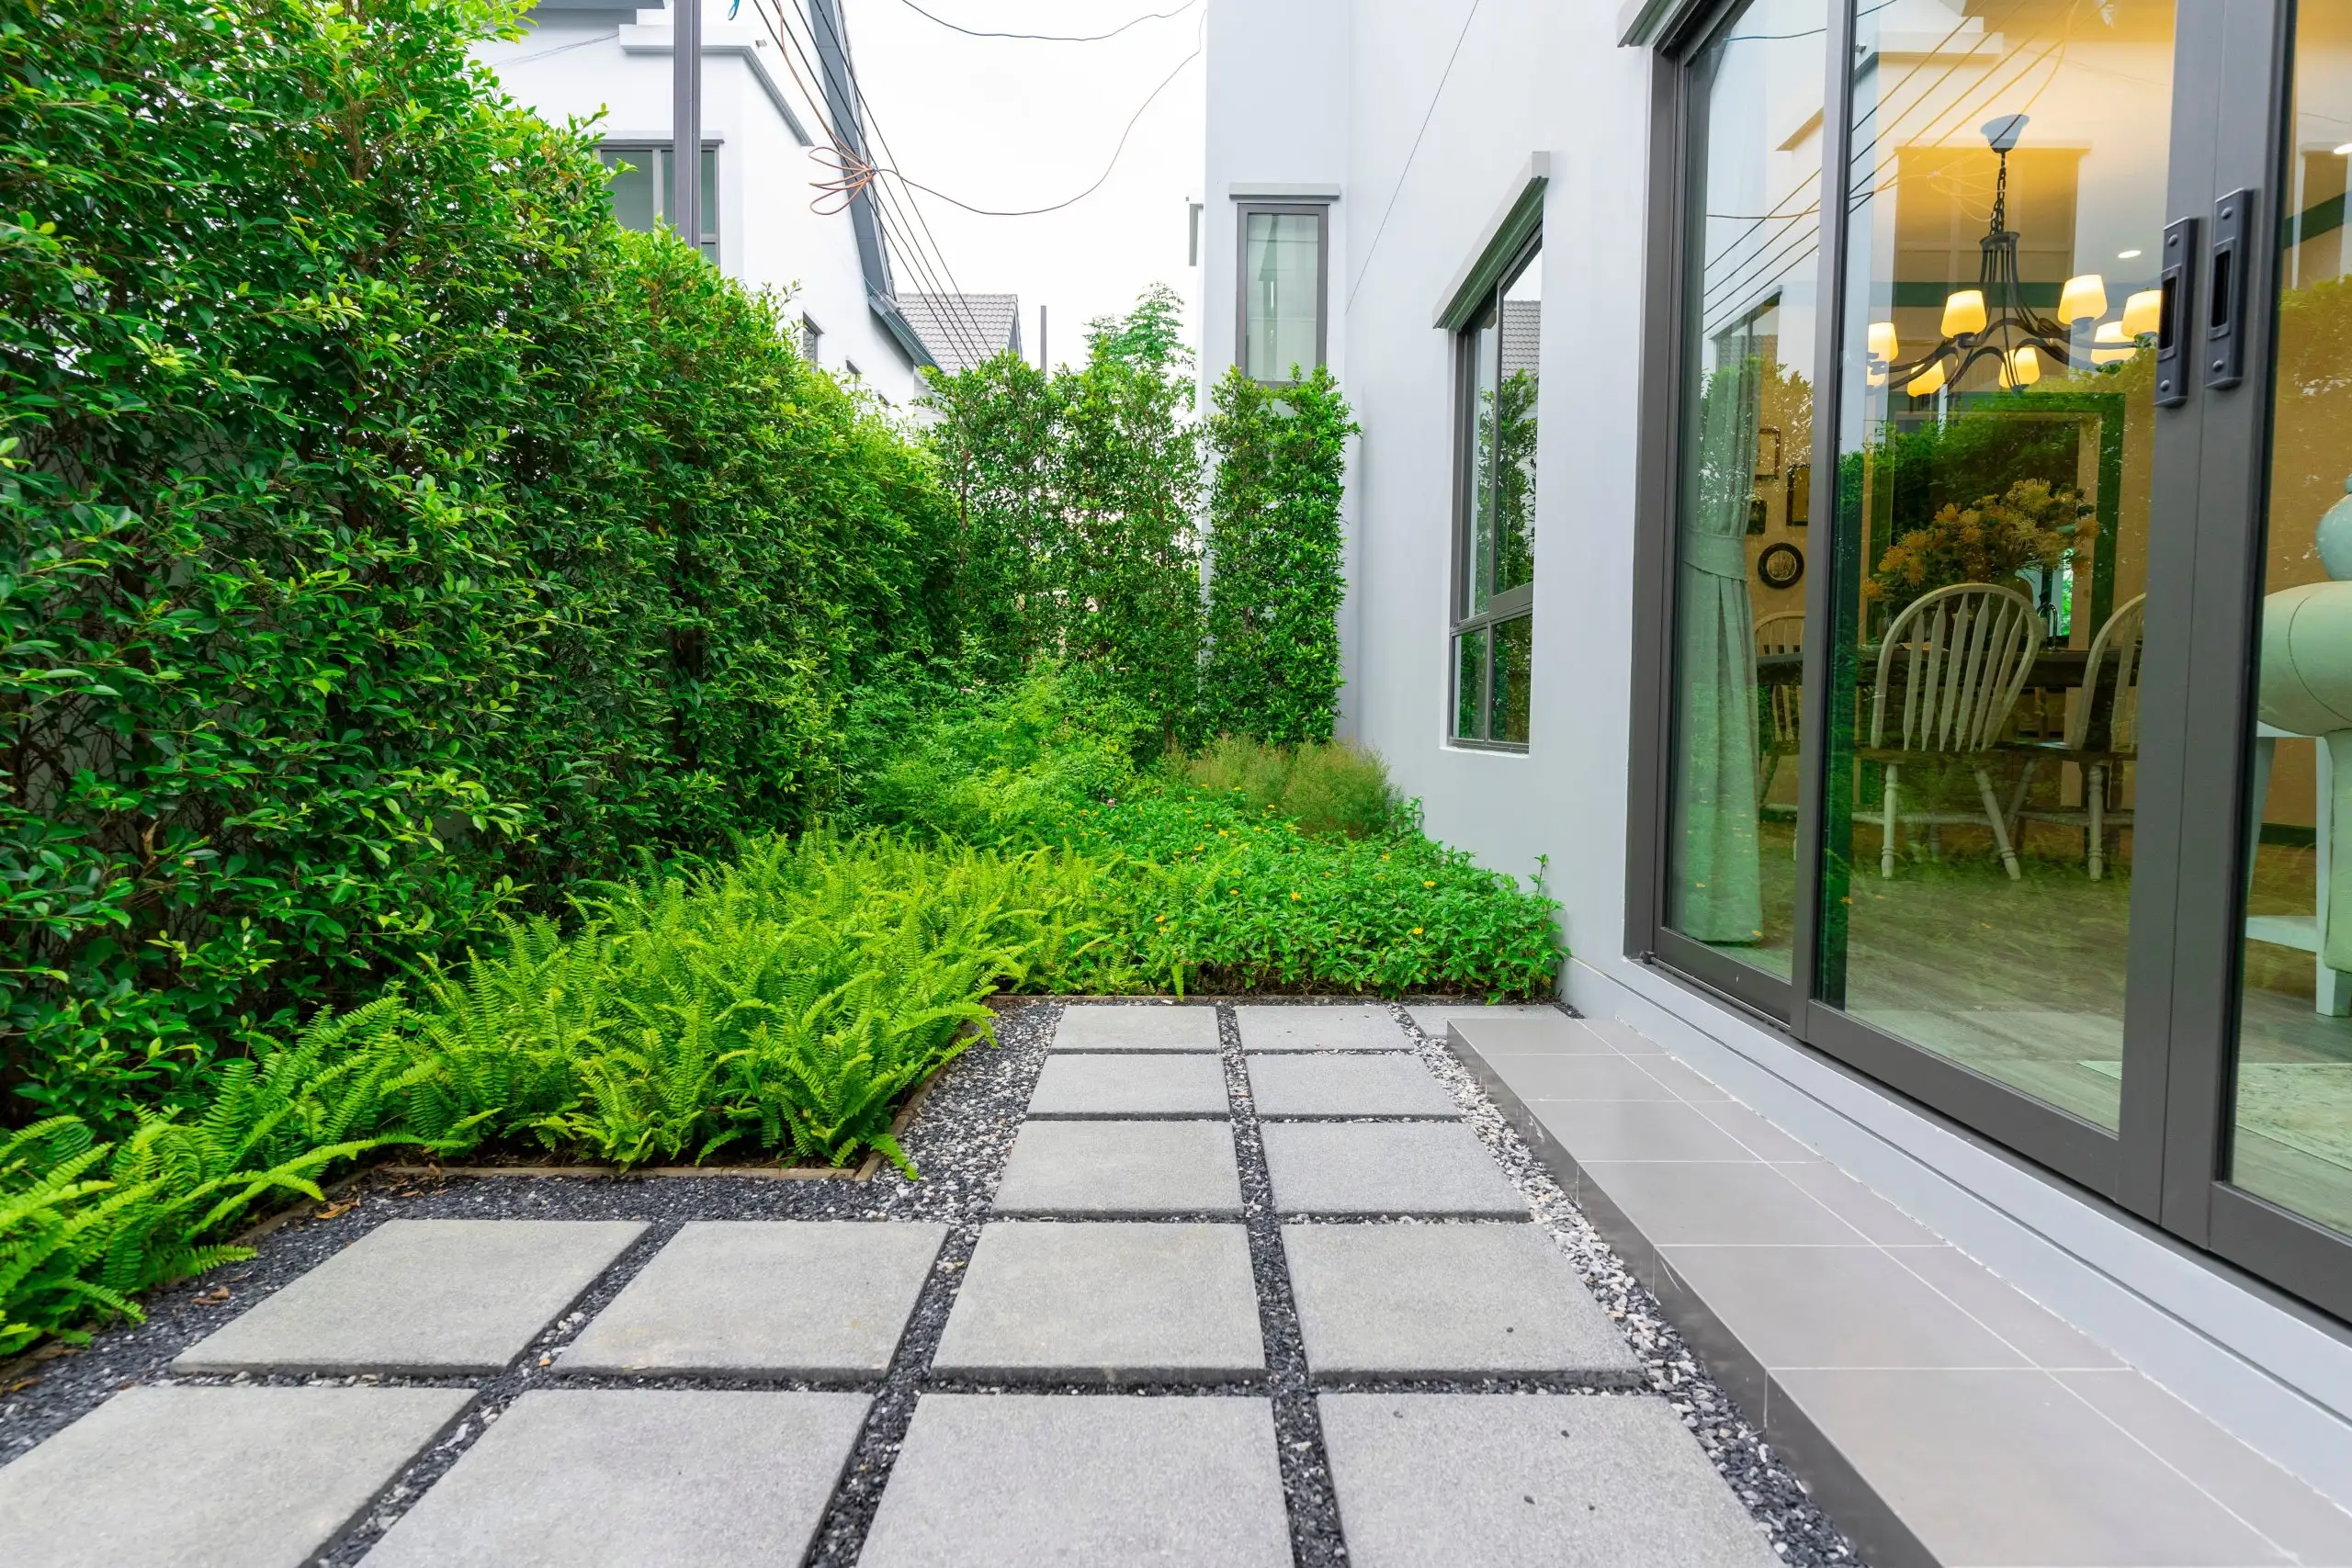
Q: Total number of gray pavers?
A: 15